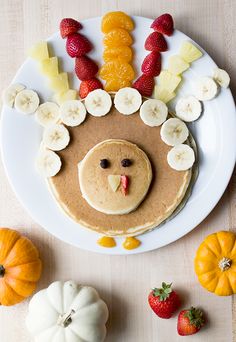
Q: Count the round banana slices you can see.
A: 14